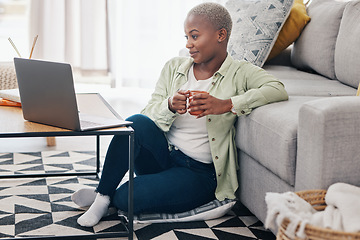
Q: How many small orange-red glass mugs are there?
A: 1